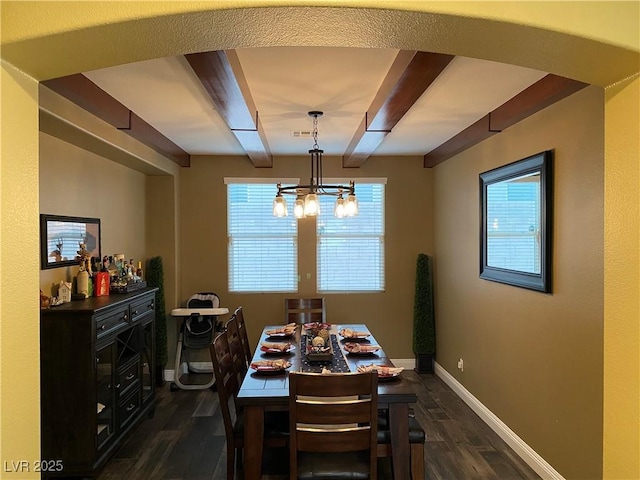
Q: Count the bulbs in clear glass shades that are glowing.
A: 5